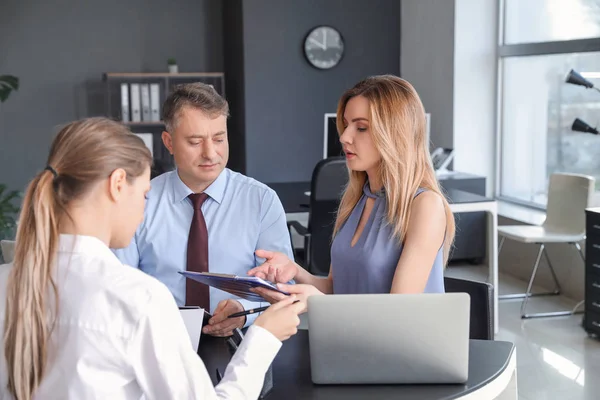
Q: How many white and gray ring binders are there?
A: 4